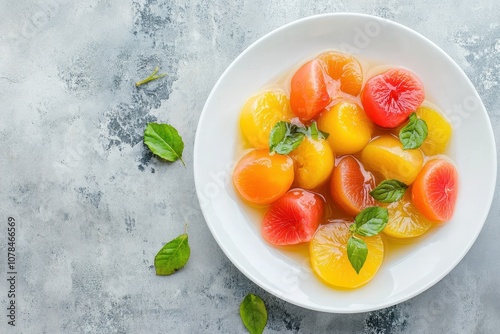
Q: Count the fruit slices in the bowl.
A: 14